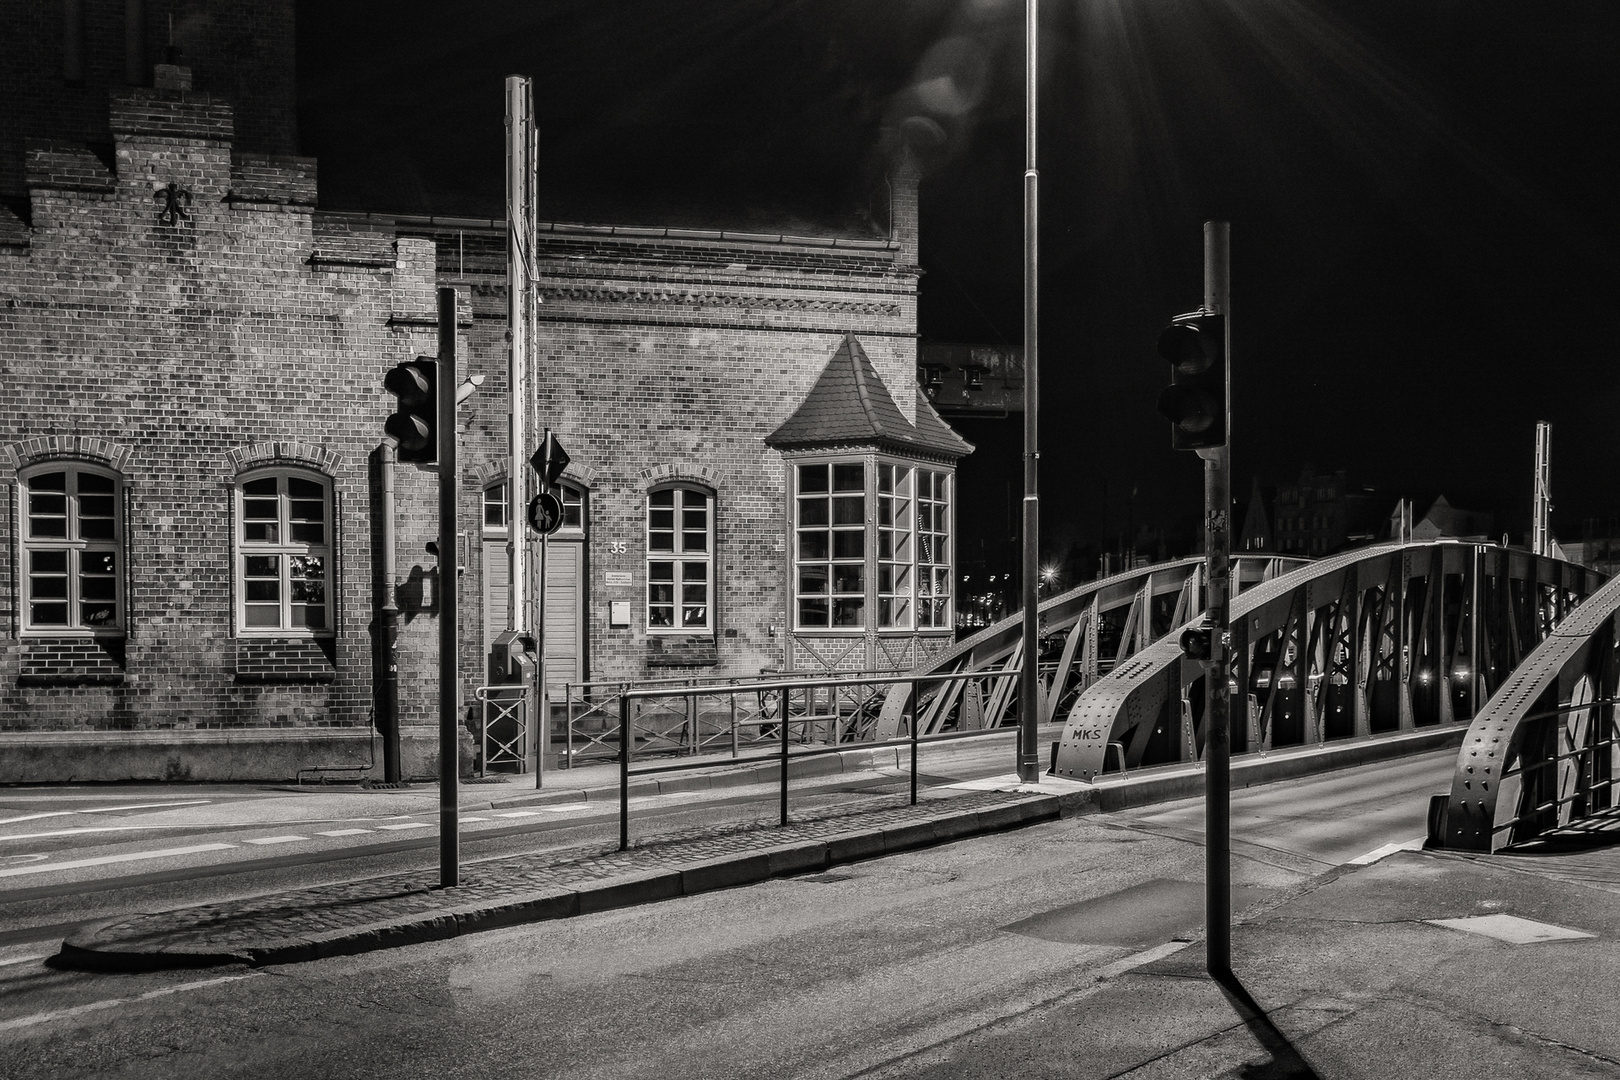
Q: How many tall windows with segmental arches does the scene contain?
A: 3